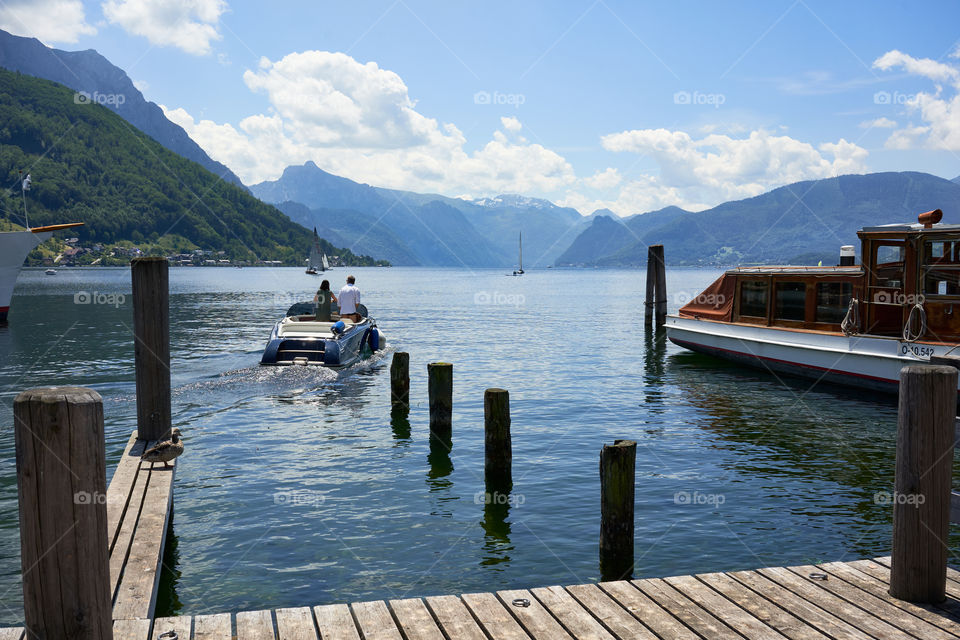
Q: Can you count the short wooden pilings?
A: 4